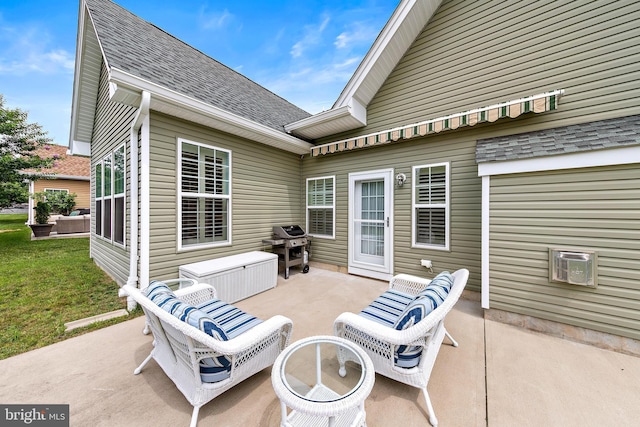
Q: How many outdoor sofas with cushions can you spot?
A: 2